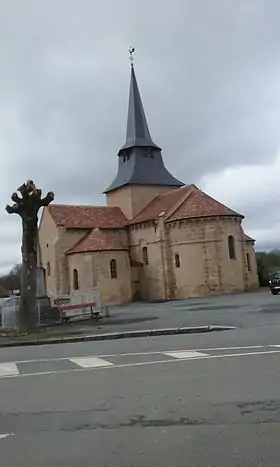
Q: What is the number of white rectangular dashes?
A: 3